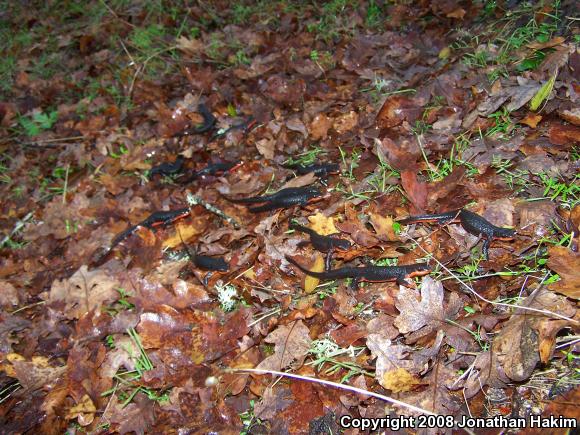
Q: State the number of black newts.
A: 11